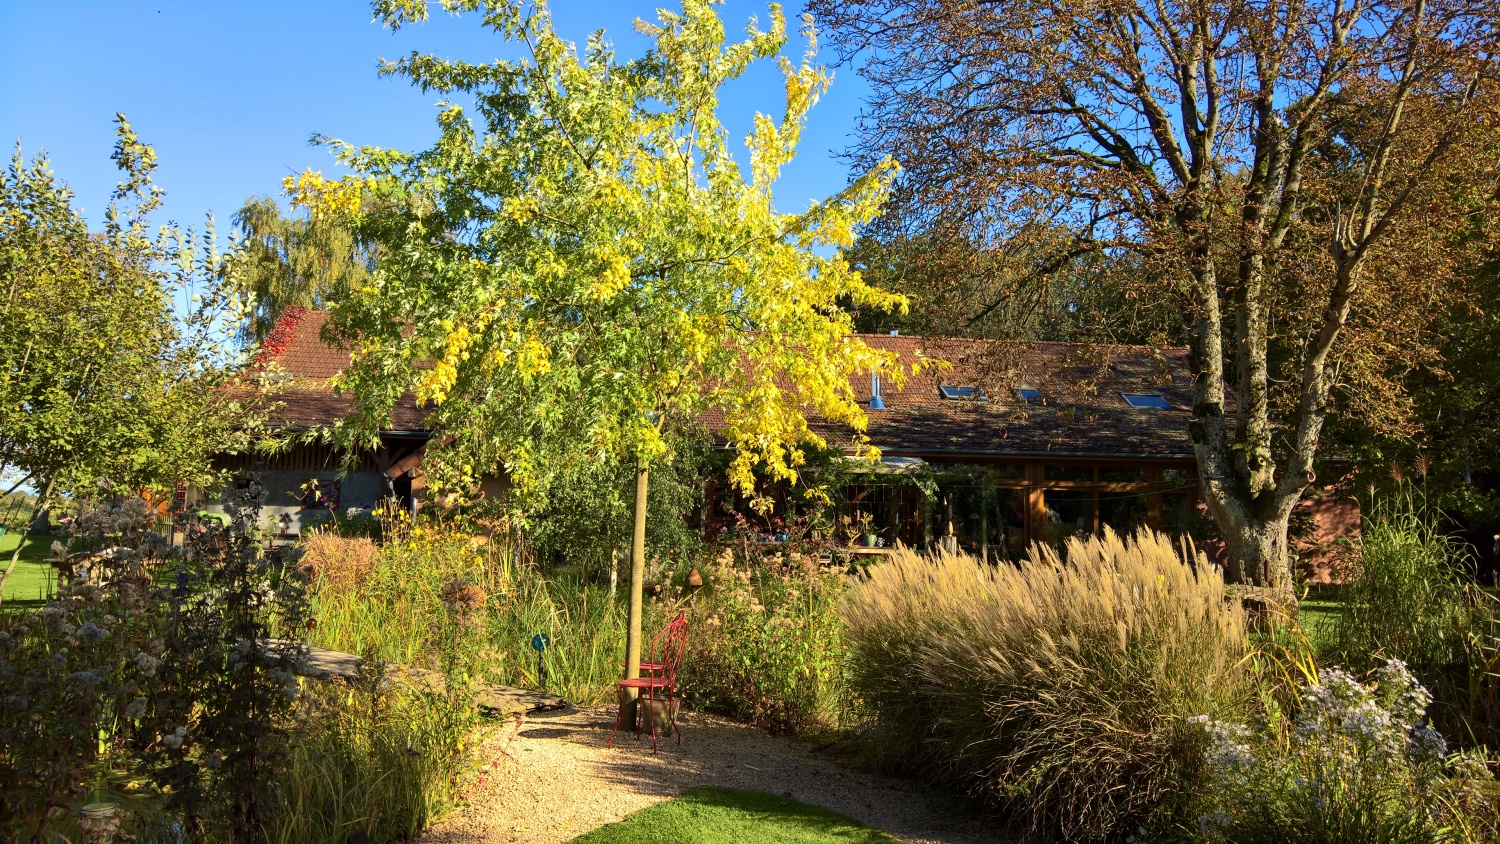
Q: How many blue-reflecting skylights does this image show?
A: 3